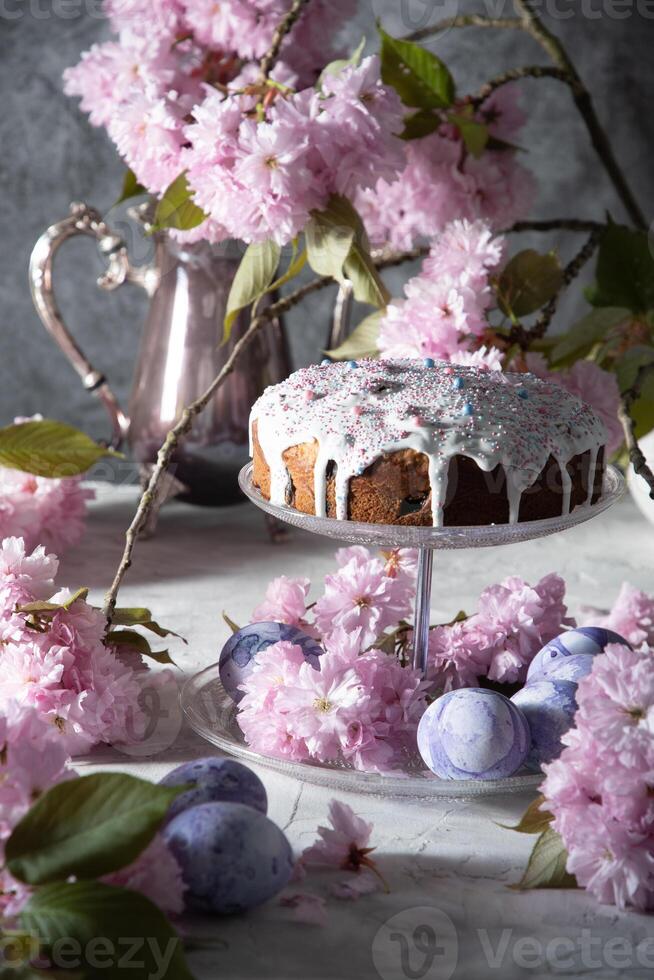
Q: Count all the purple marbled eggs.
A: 7